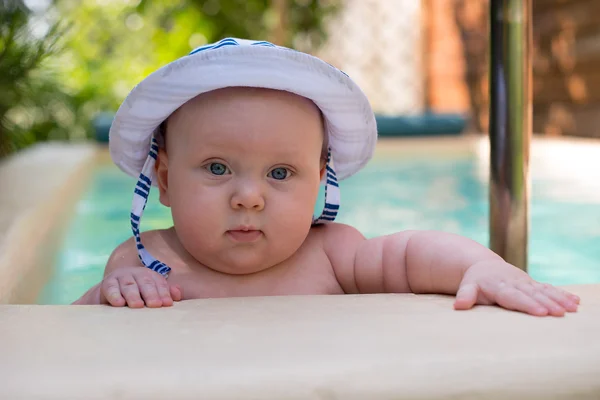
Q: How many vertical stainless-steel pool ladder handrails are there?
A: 1